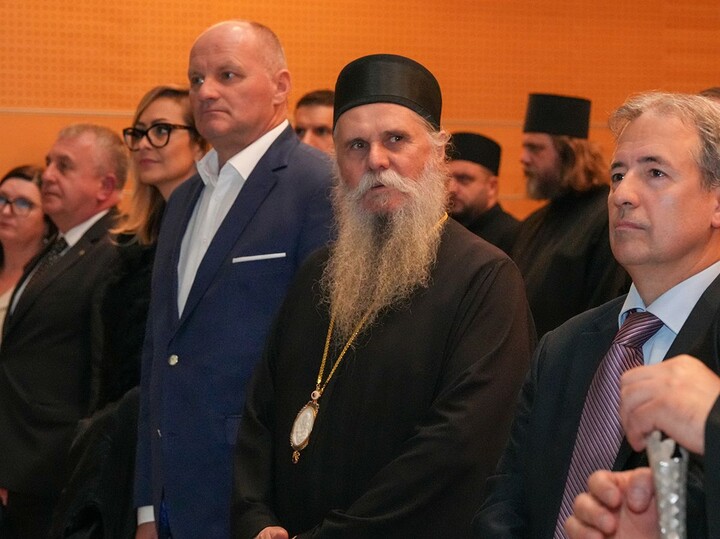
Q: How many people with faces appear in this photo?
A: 9